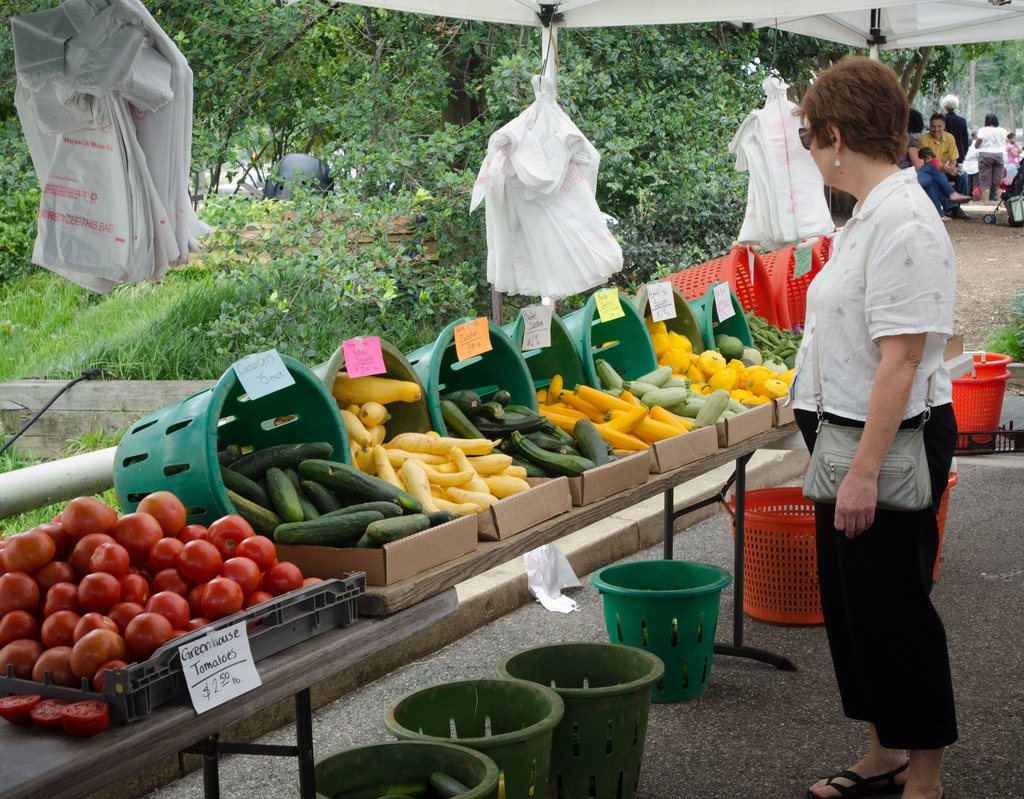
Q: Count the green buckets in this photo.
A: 11